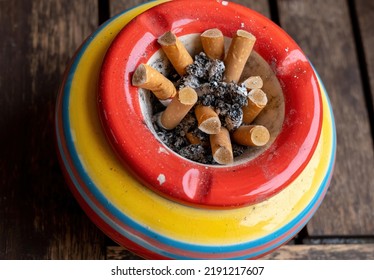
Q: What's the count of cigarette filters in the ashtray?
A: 10